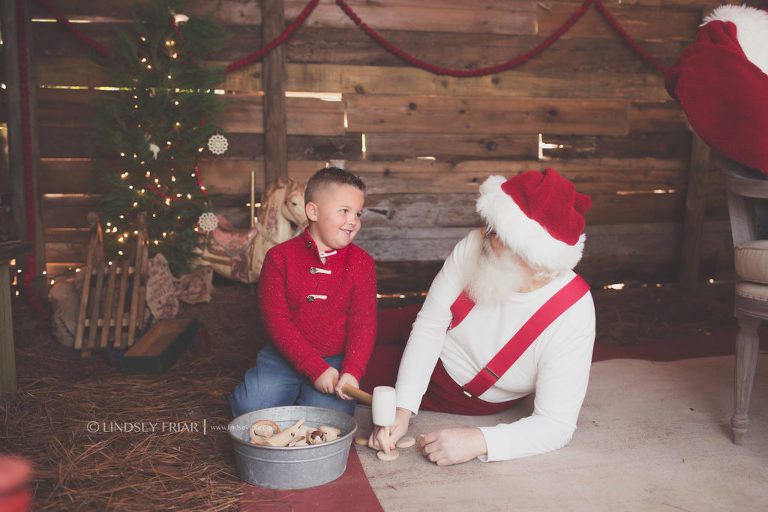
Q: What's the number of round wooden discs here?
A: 3